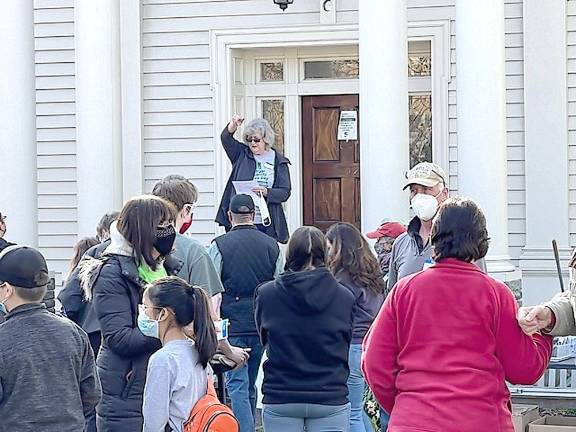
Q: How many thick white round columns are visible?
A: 4